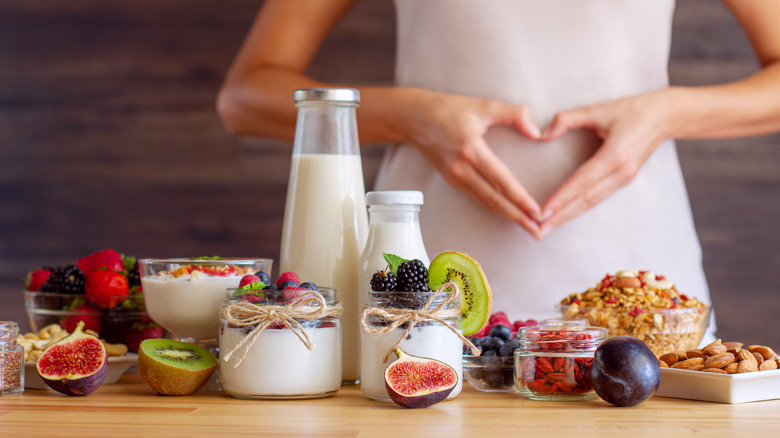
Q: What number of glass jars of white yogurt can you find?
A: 2